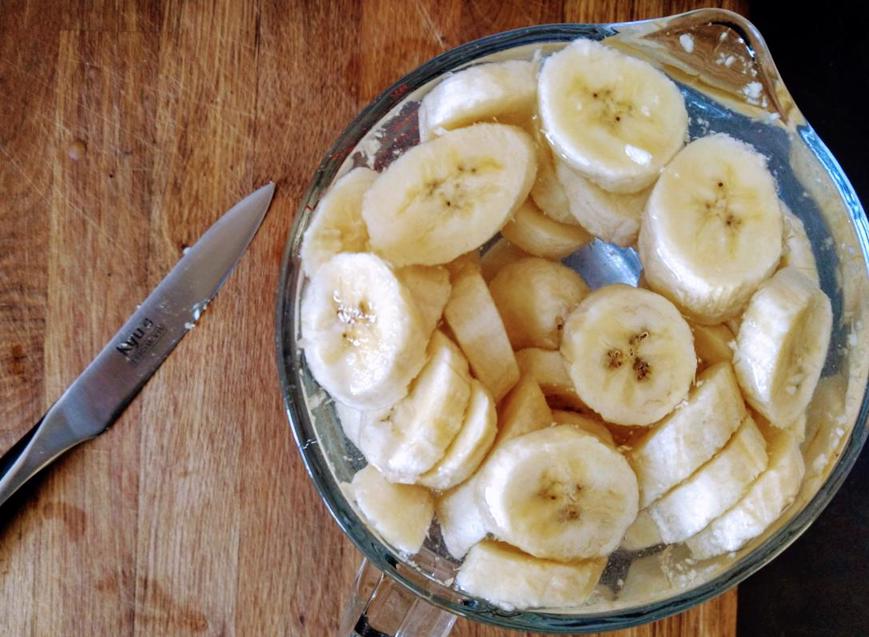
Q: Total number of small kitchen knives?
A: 1